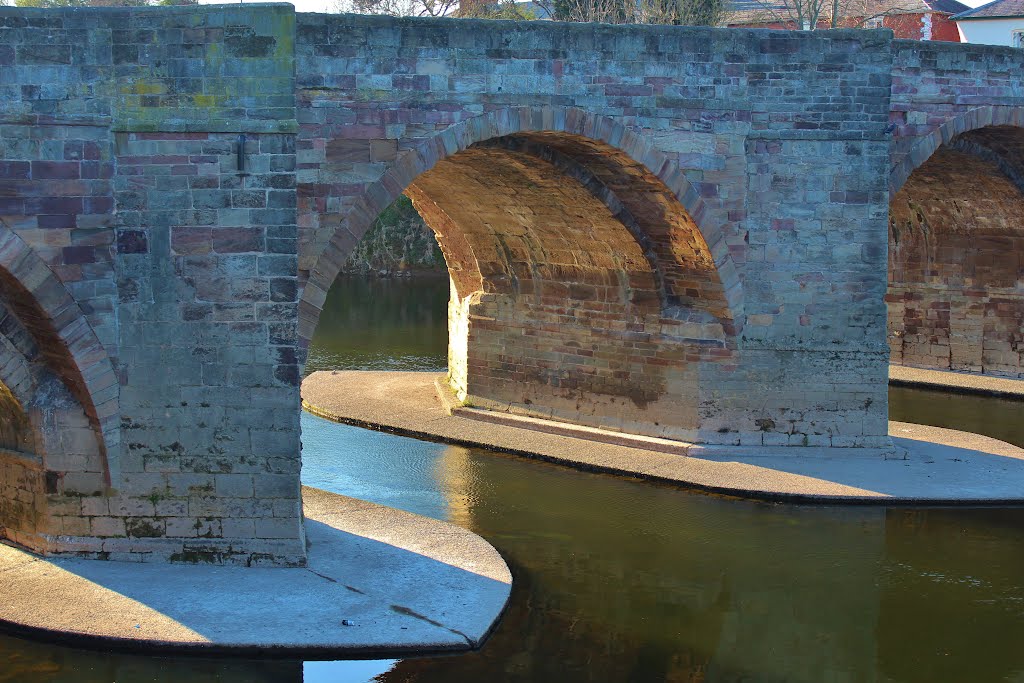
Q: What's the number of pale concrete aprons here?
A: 3